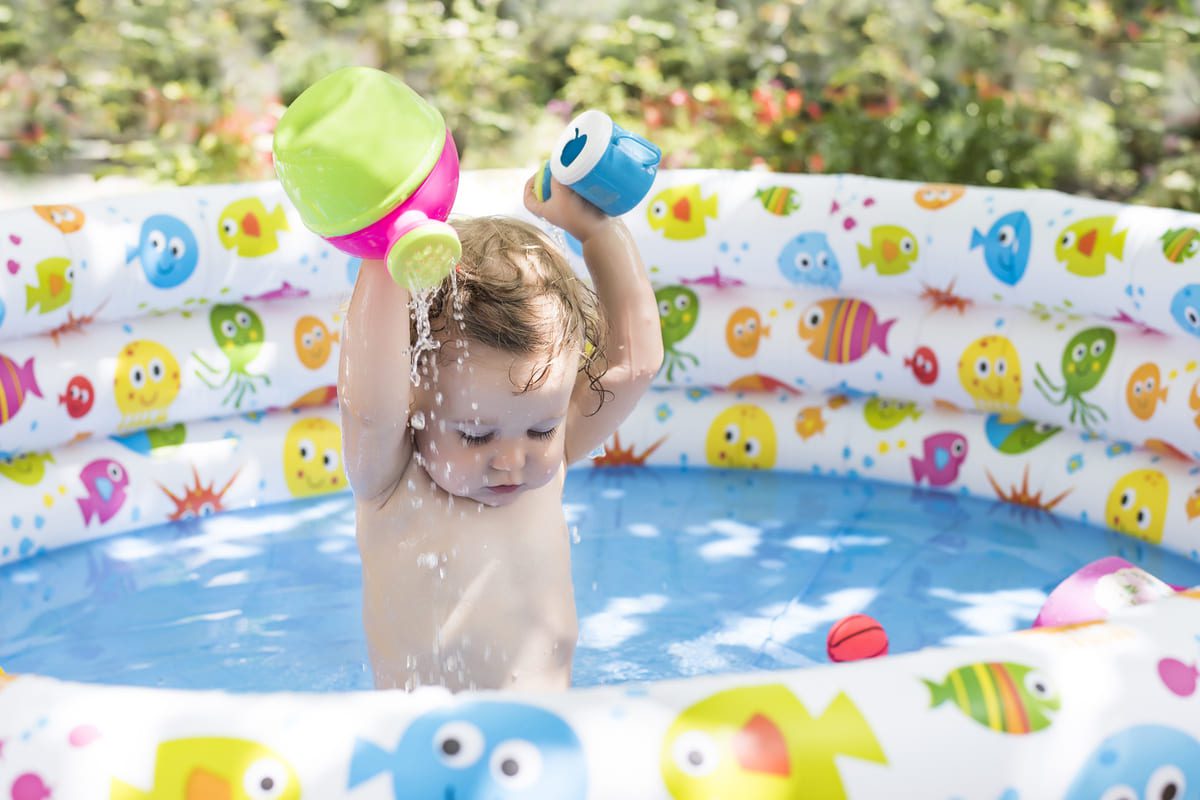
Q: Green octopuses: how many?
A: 3